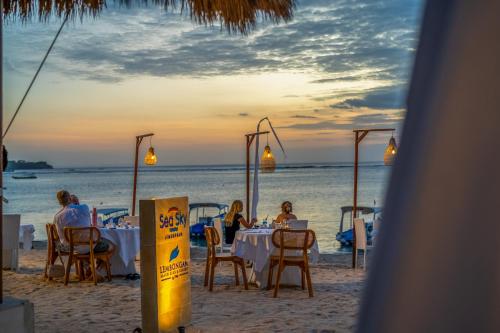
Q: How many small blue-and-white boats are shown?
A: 3